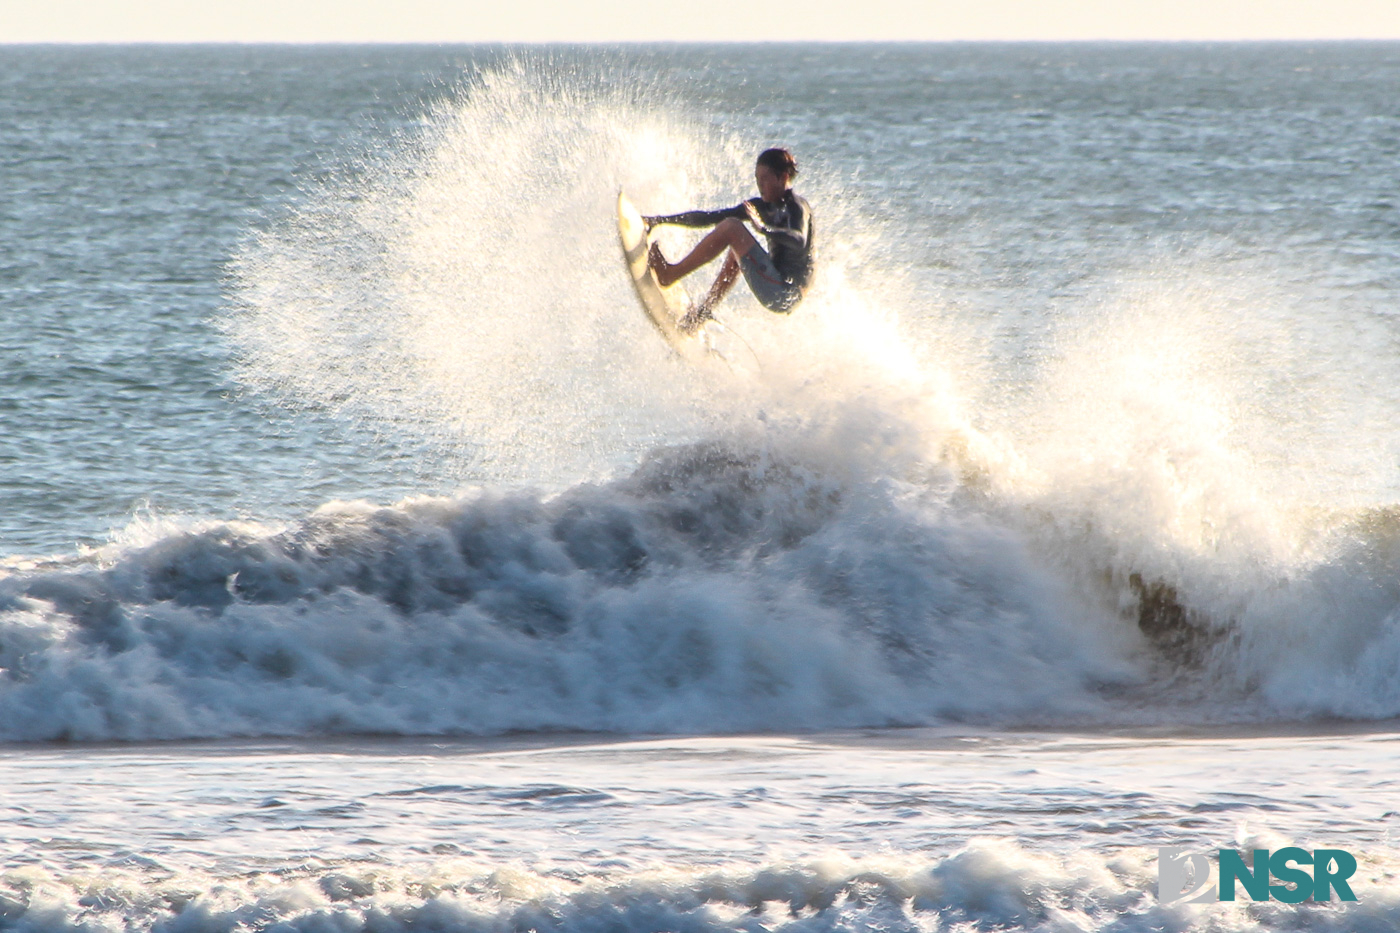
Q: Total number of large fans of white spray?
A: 2